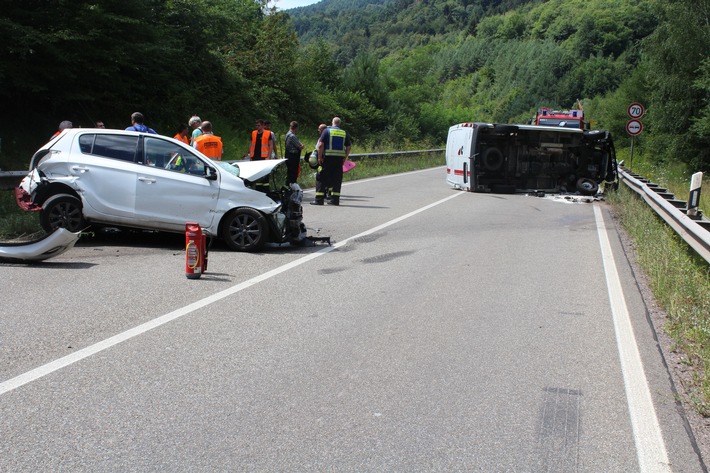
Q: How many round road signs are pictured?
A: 2